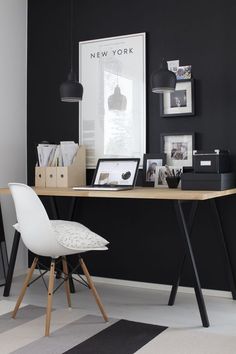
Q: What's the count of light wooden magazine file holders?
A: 3